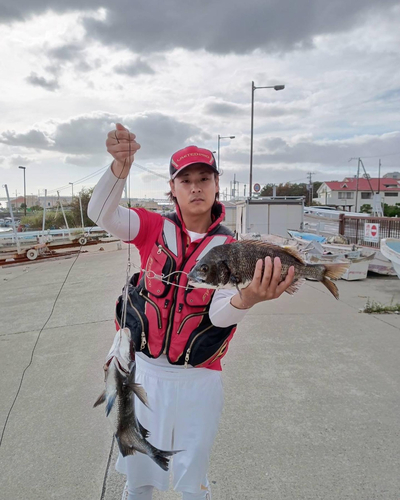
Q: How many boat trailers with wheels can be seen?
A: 2